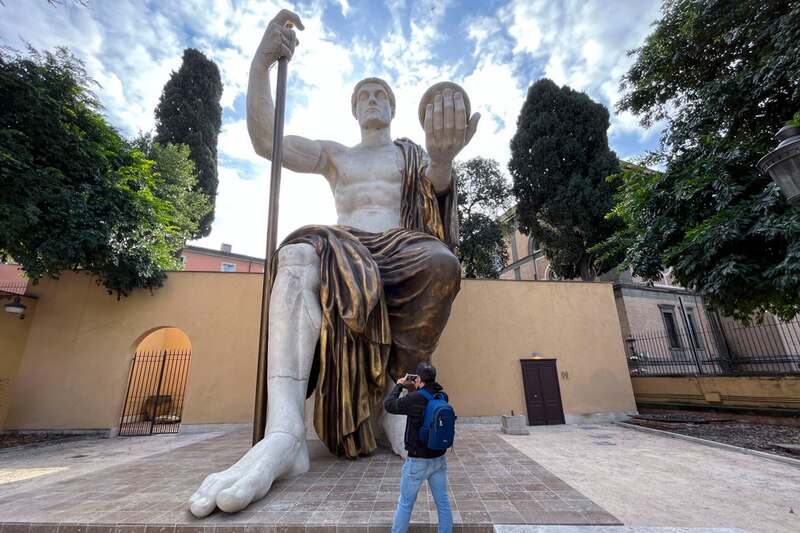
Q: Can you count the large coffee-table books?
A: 0